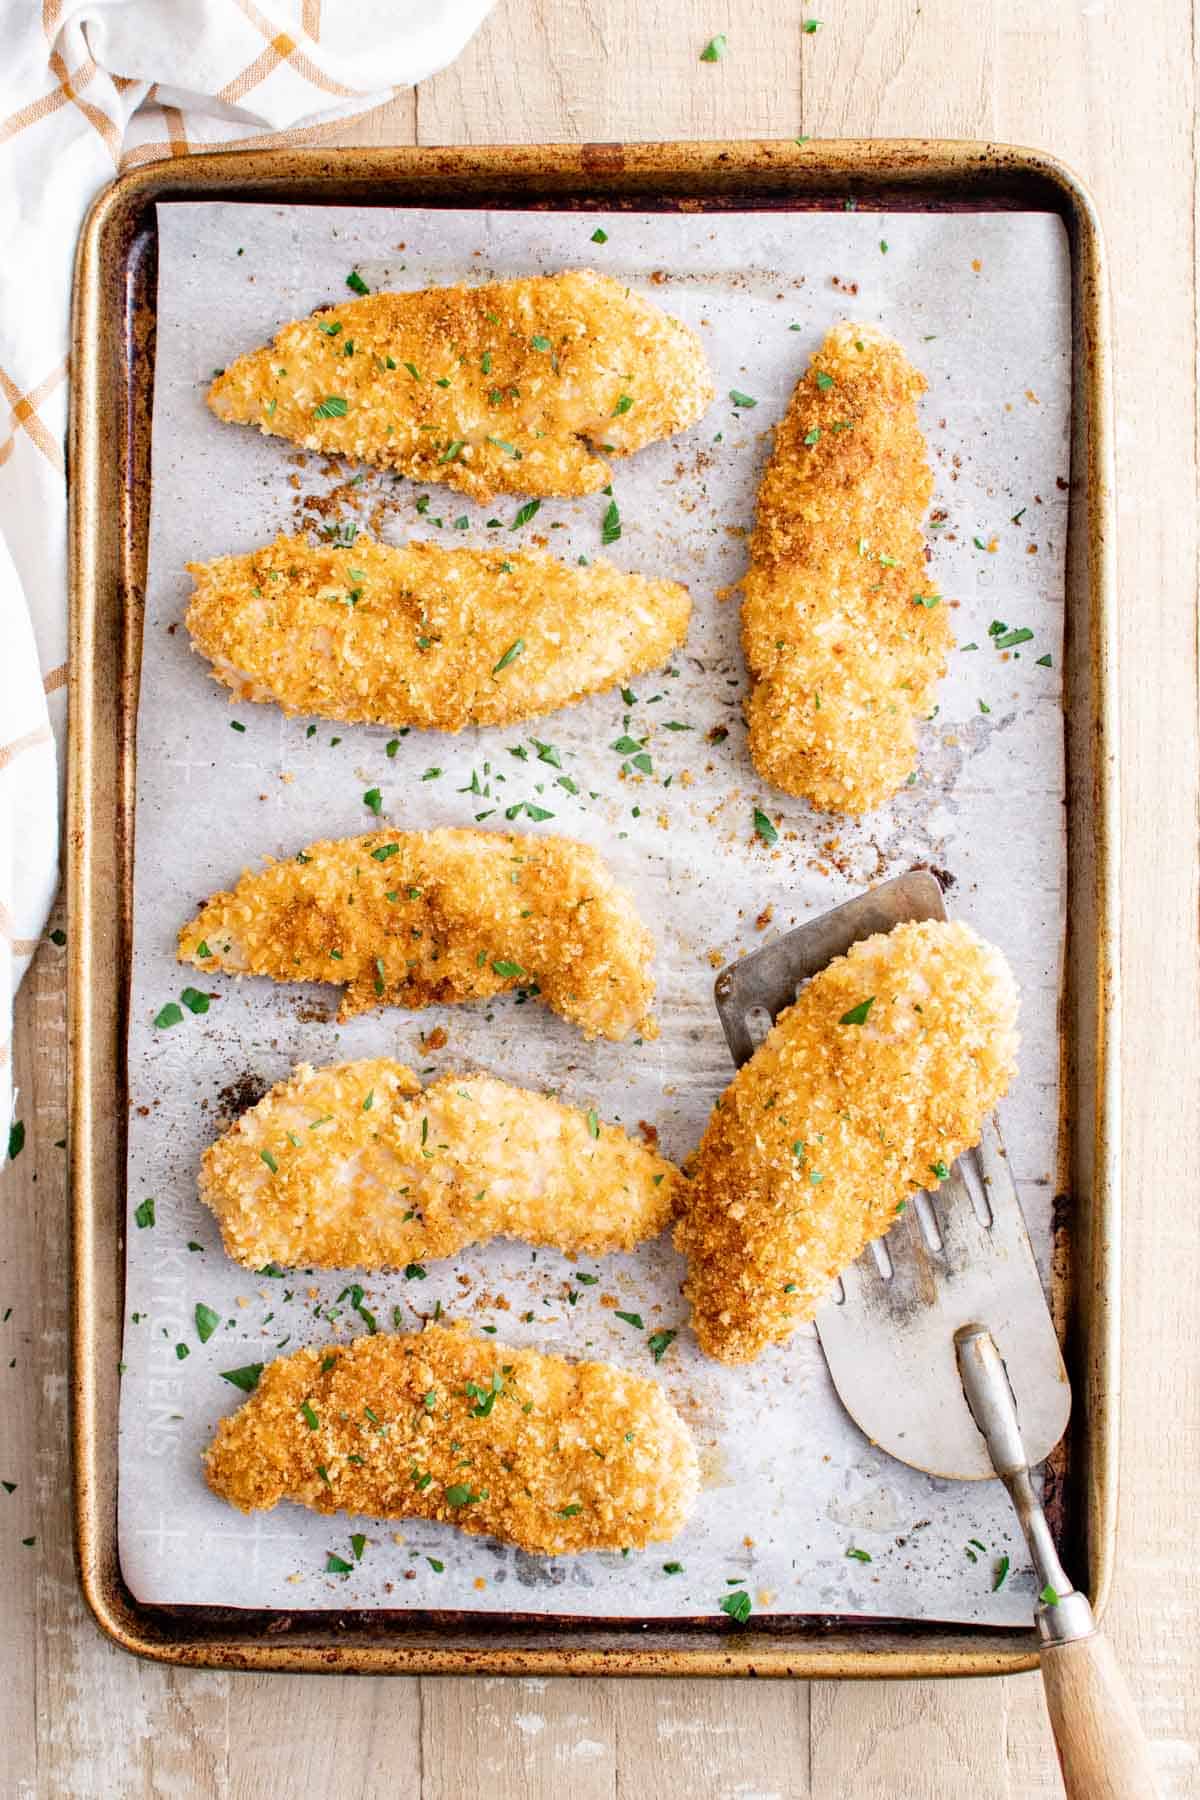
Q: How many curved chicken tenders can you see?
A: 1